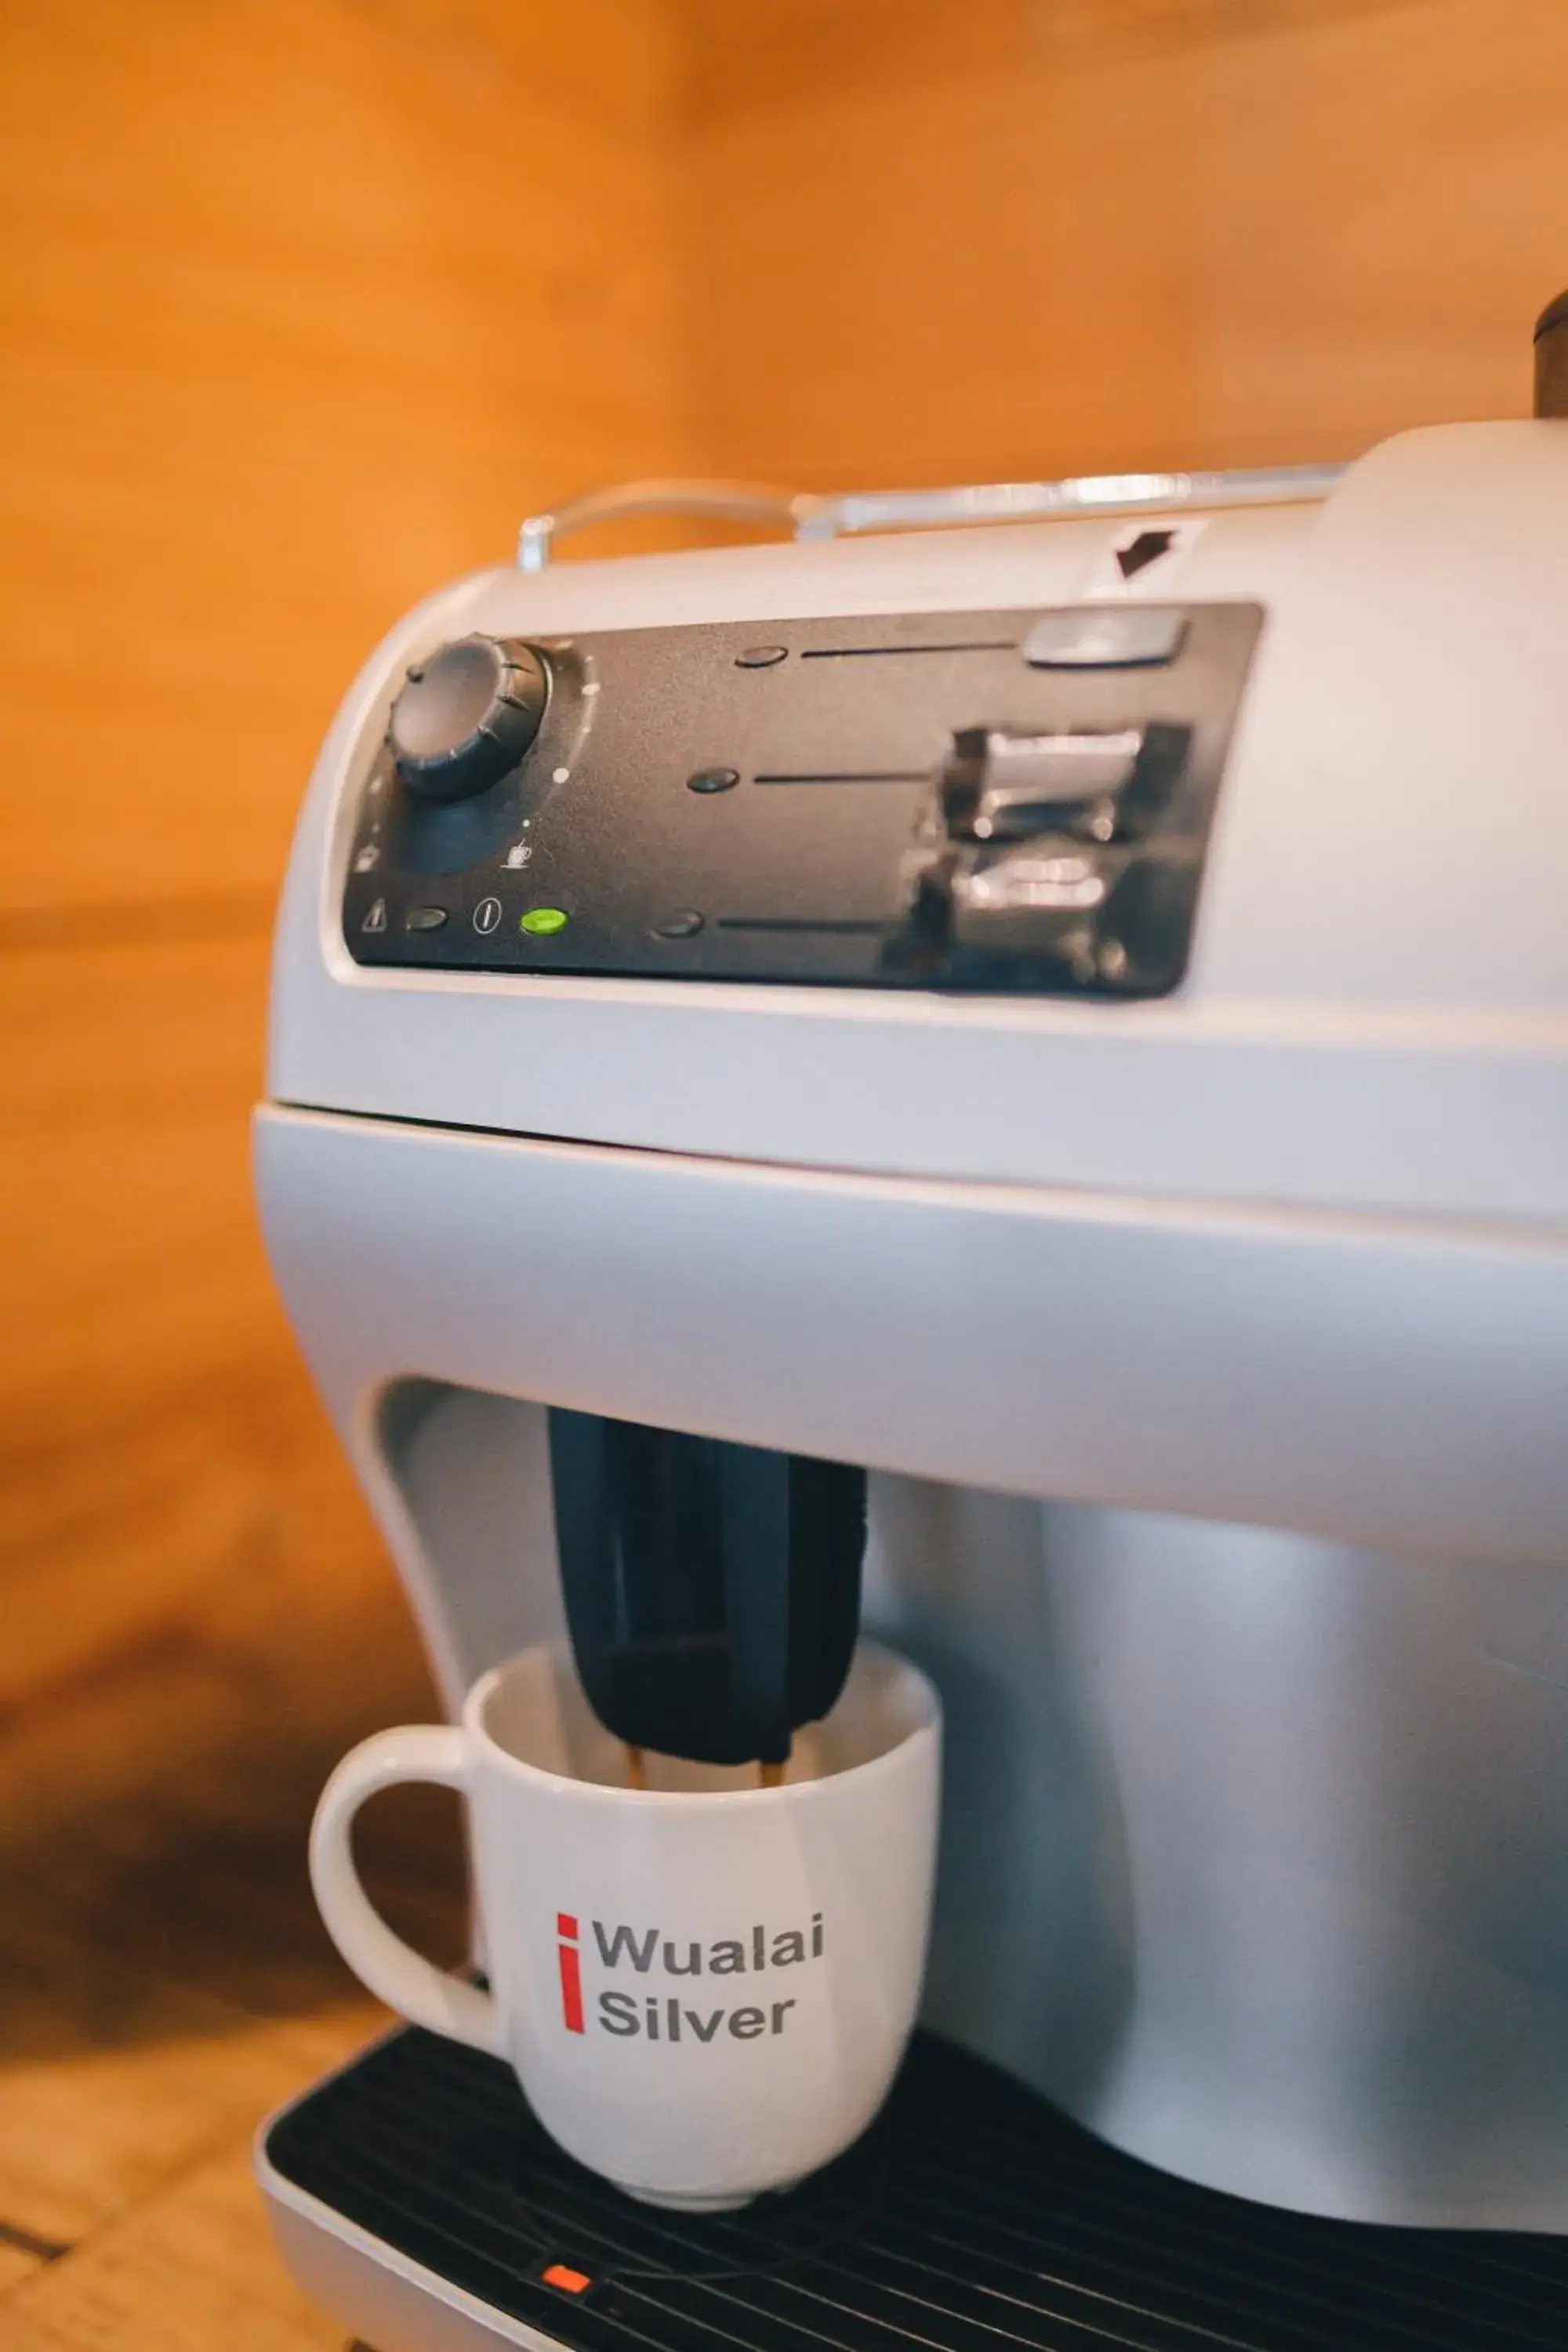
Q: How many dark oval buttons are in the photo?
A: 4